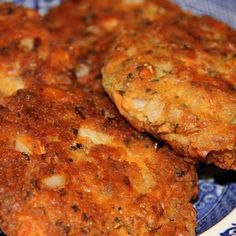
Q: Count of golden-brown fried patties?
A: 4